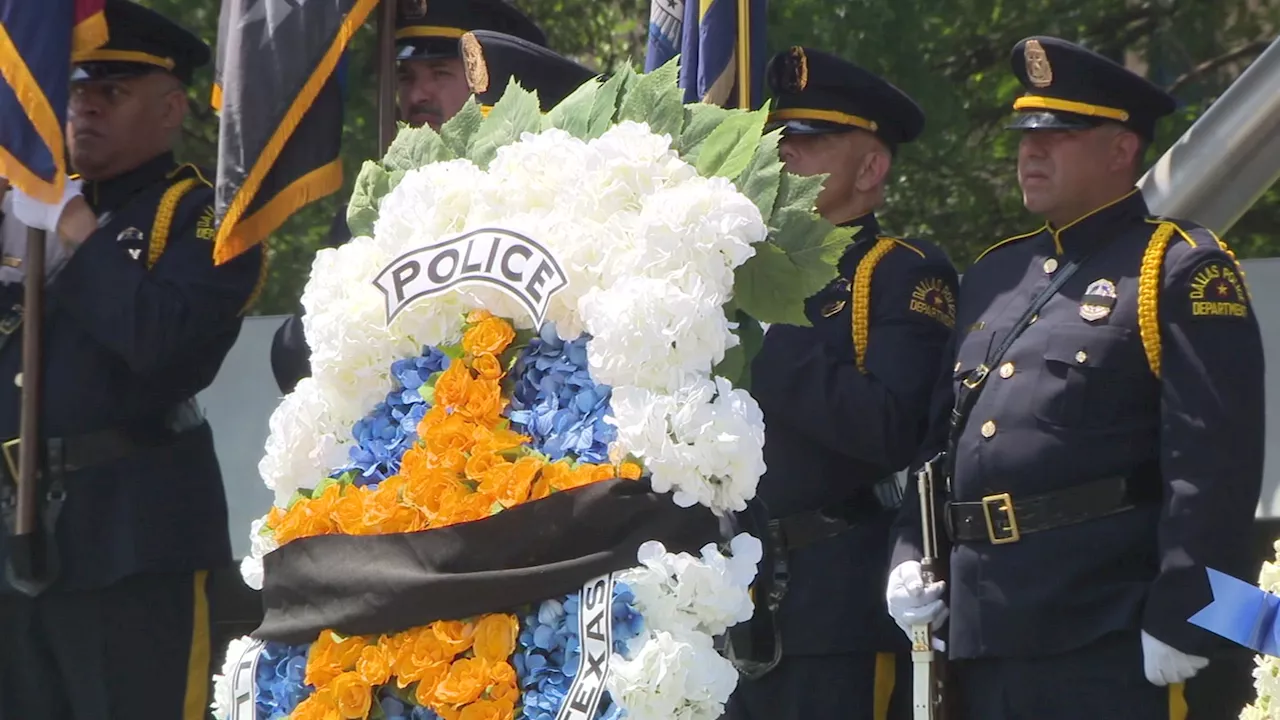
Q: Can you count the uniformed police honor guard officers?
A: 5